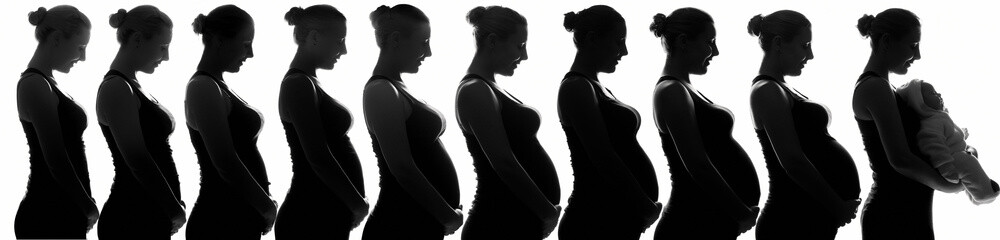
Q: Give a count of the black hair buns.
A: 10